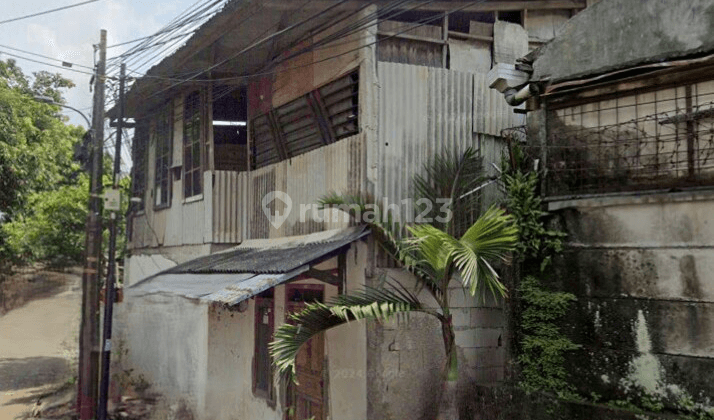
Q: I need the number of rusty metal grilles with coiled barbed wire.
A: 1